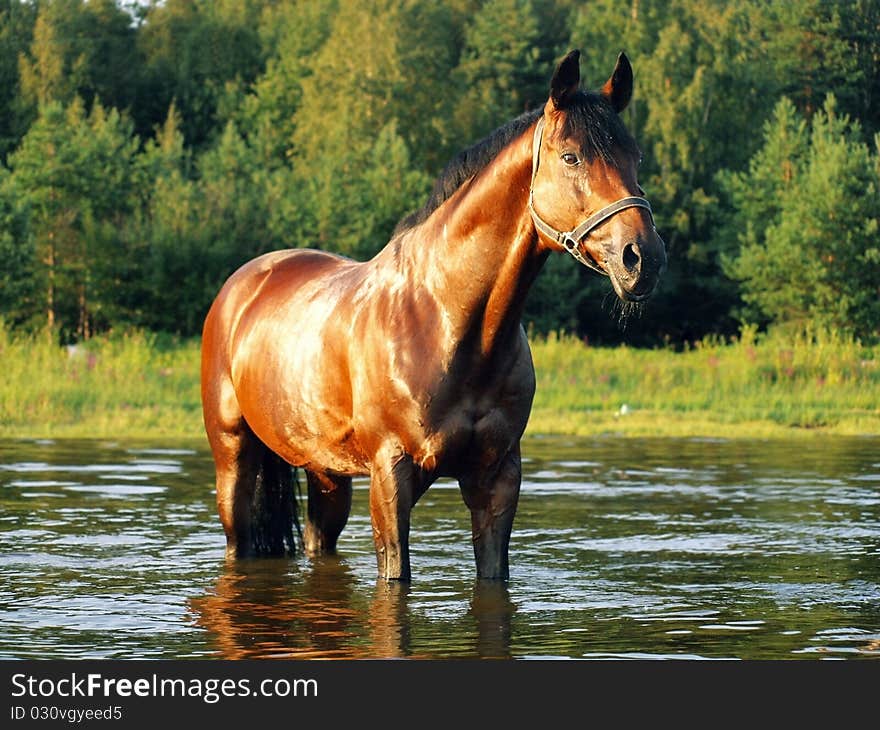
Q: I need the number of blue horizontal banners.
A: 0